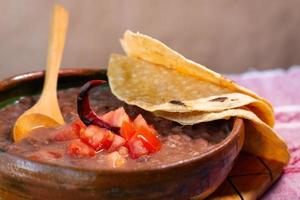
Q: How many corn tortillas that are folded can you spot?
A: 2